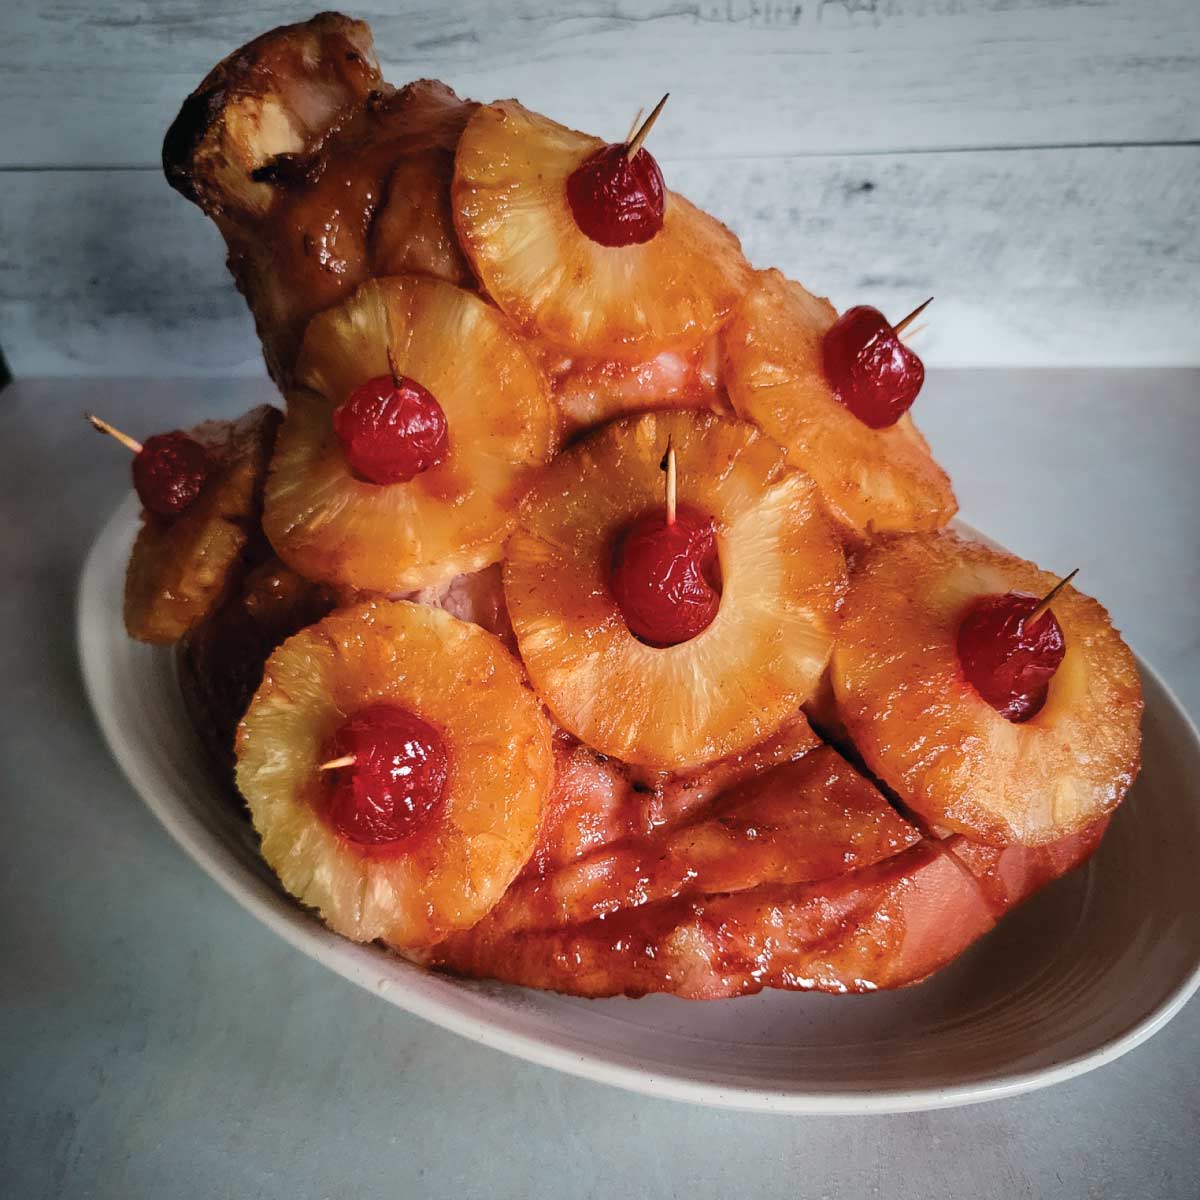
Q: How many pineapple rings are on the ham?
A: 7